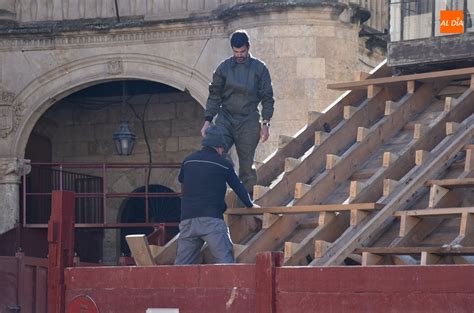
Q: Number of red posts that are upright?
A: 2